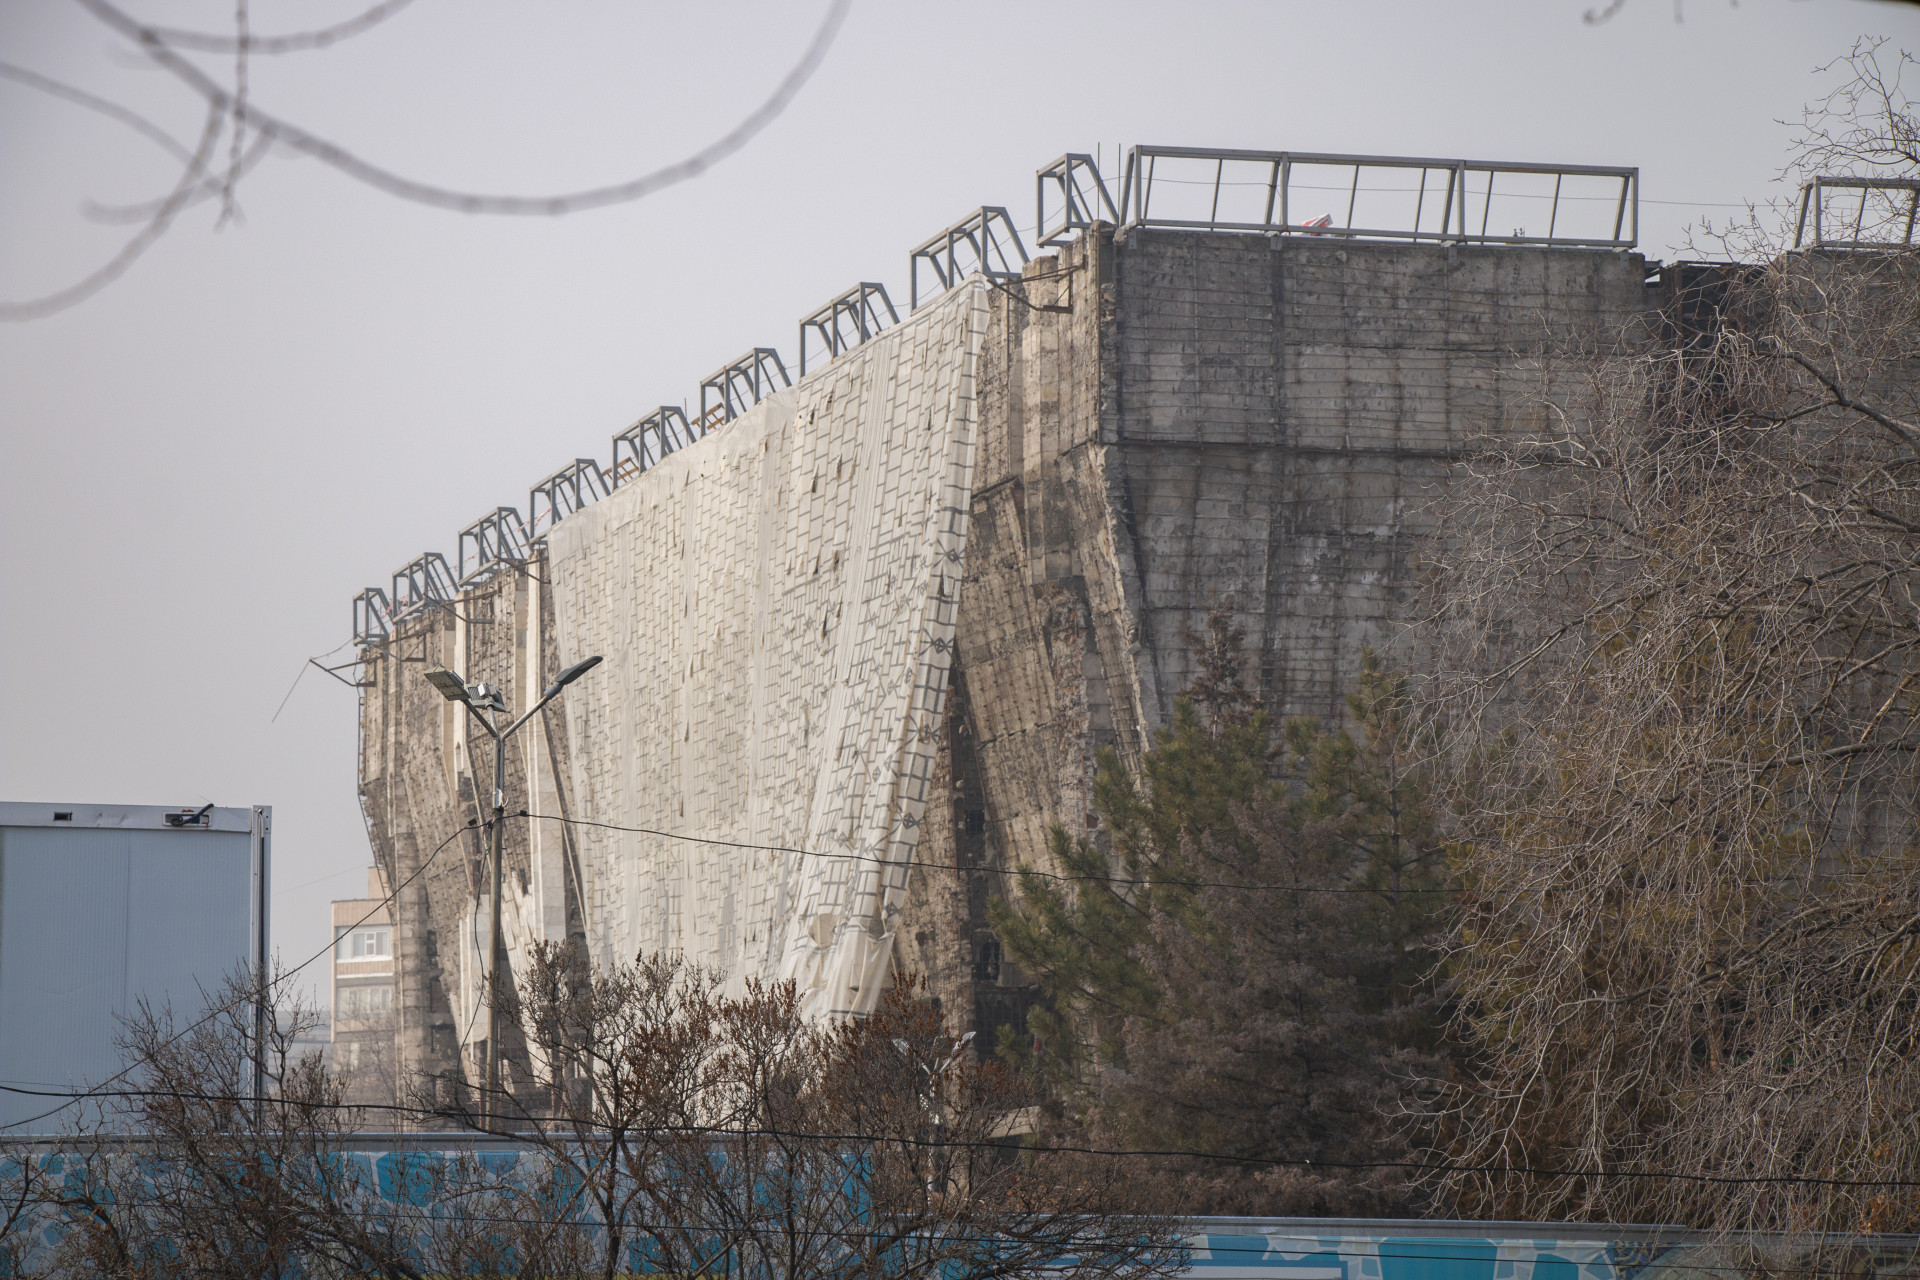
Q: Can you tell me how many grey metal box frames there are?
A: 11